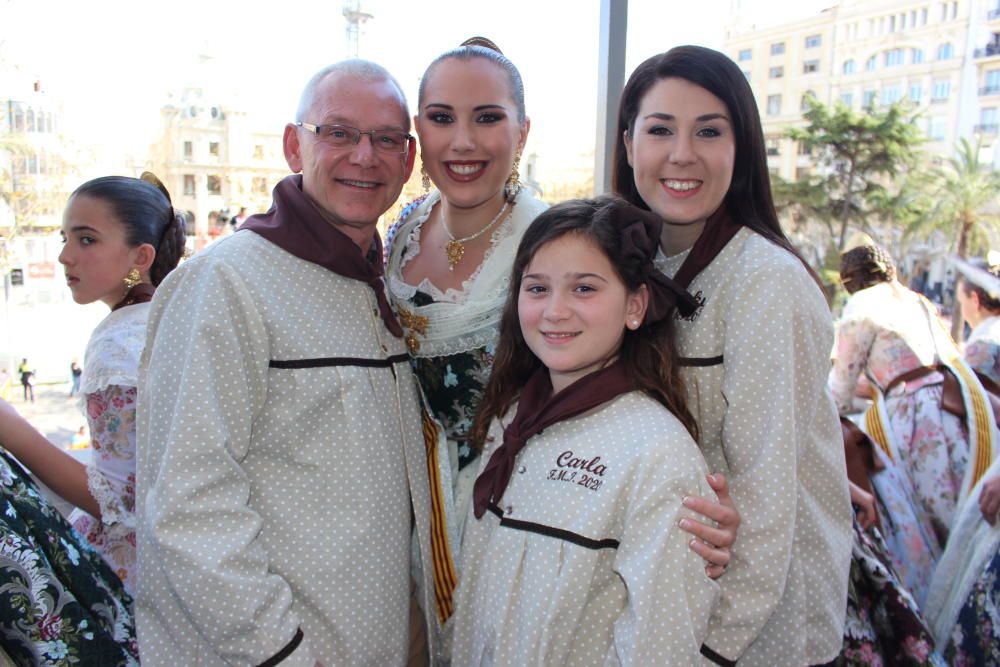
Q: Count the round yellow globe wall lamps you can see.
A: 0